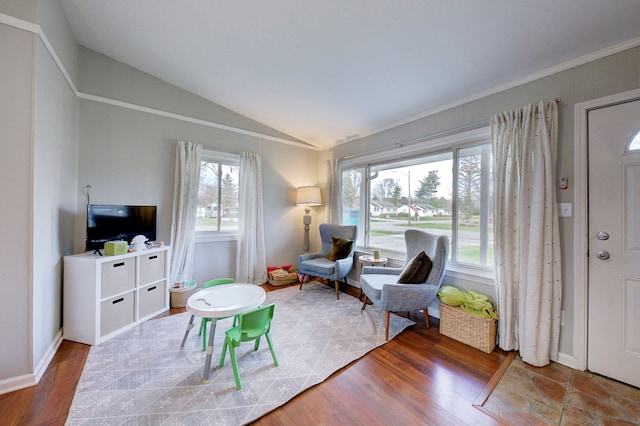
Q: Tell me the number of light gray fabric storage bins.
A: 4